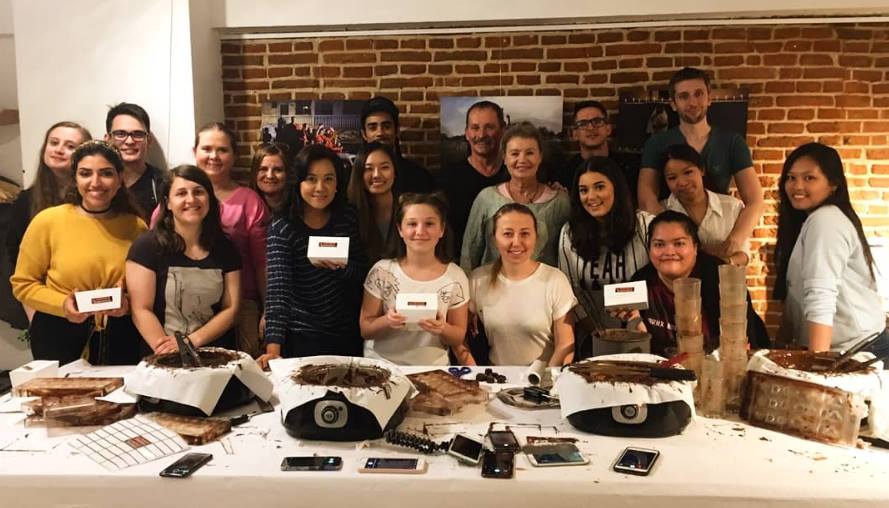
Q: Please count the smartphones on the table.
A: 8